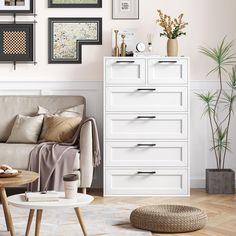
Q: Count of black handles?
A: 6